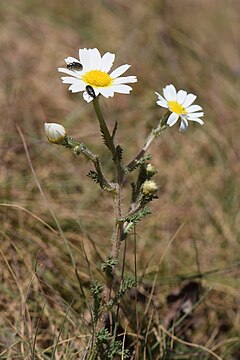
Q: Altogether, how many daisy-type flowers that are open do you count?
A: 2